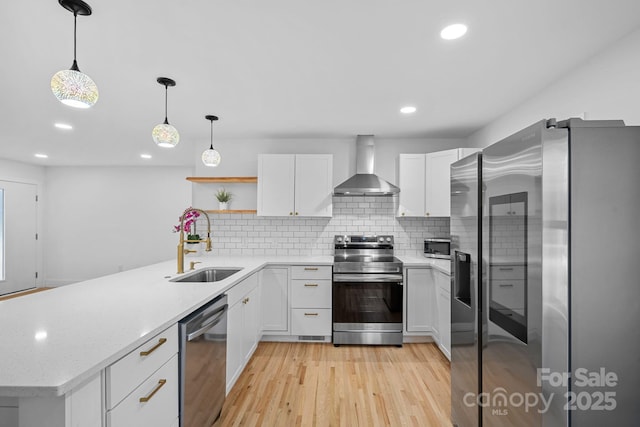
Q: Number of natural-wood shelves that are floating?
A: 2